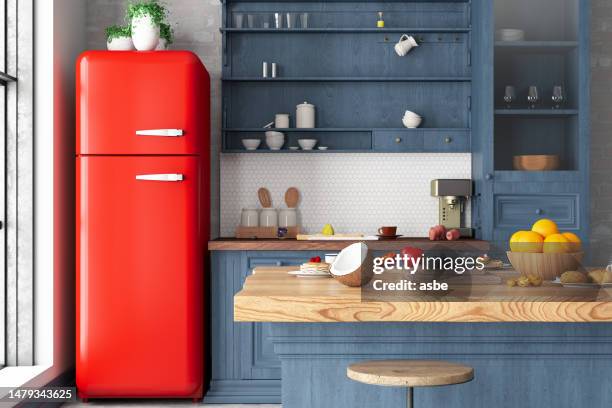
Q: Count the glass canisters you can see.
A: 3